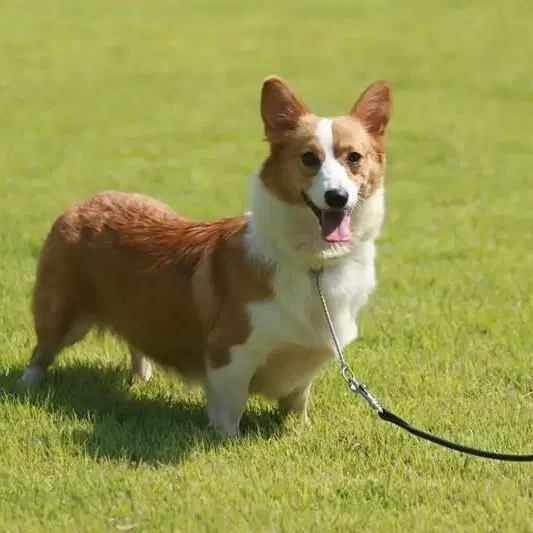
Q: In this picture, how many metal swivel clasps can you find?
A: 1